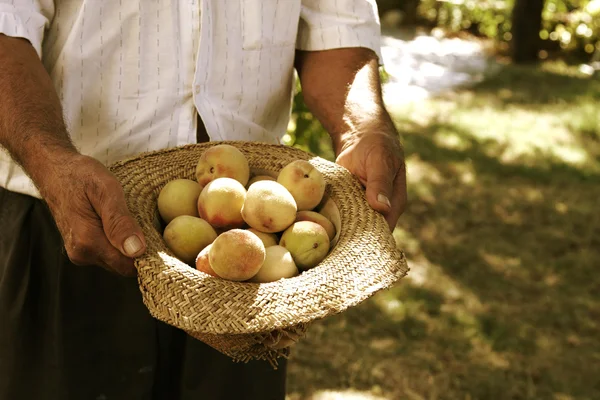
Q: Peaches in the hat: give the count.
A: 13